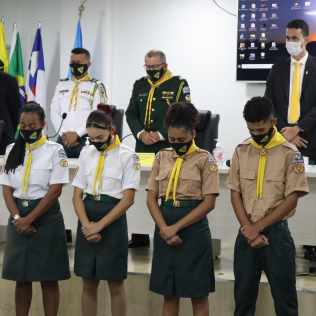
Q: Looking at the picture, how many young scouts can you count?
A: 4